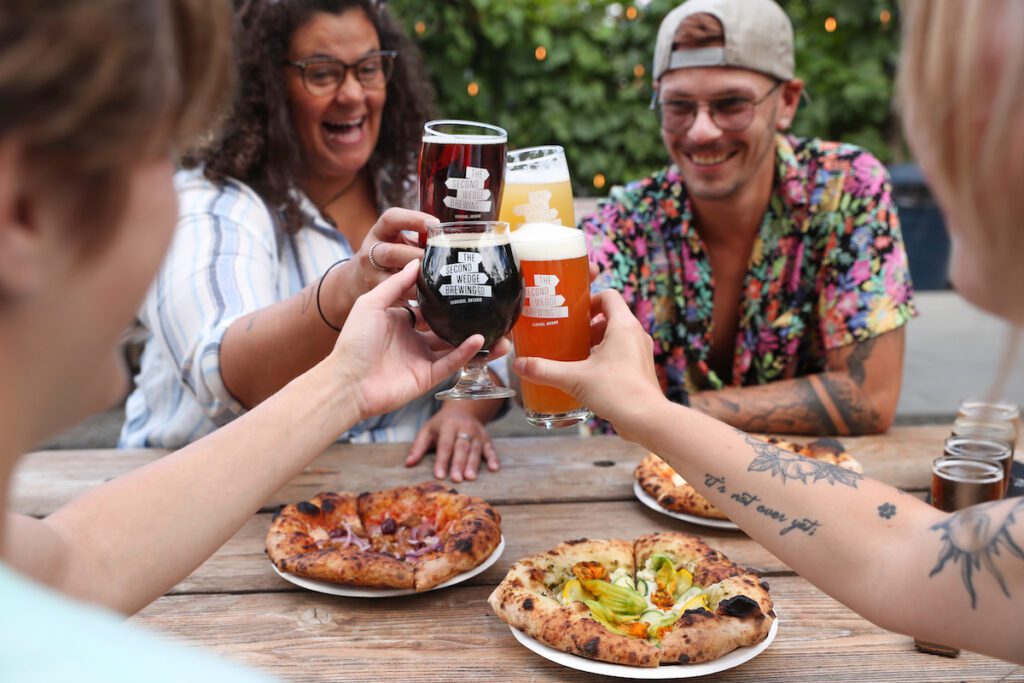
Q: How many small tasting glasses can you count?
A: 4